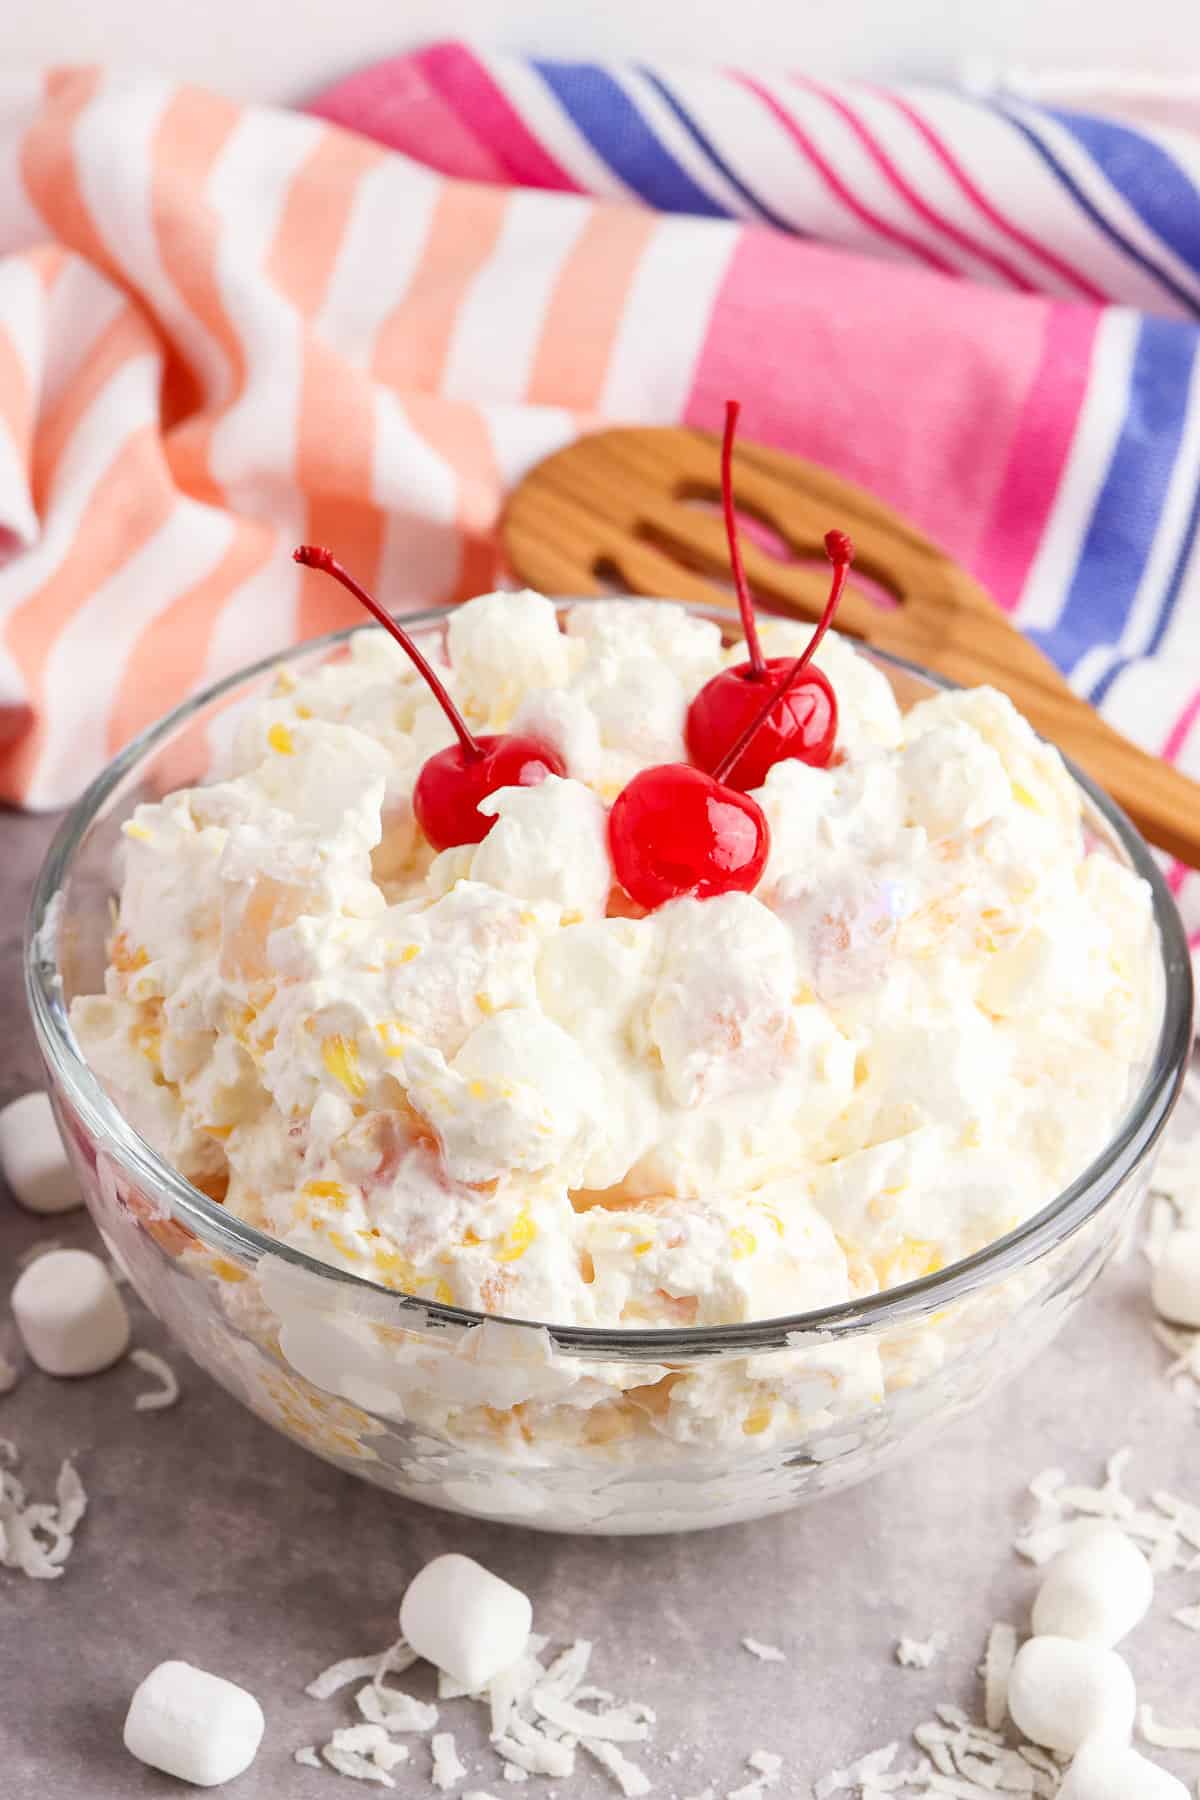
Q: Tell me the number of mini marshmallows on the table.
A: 8